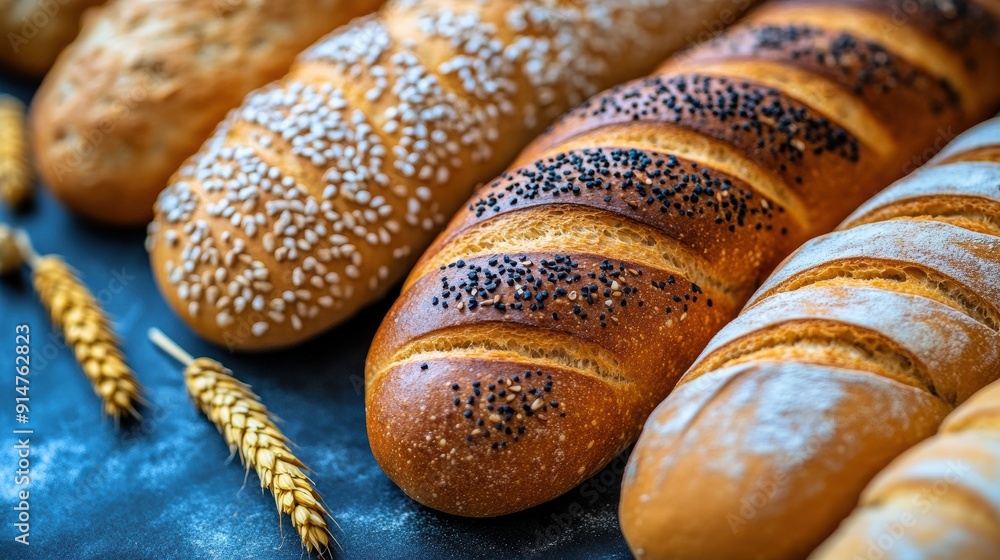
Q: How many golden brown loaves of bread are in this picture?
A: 6